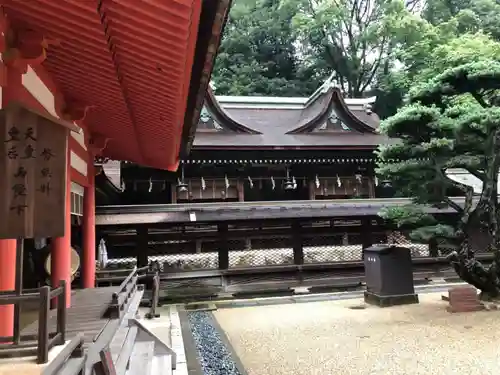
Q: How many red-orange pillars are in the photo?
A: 3